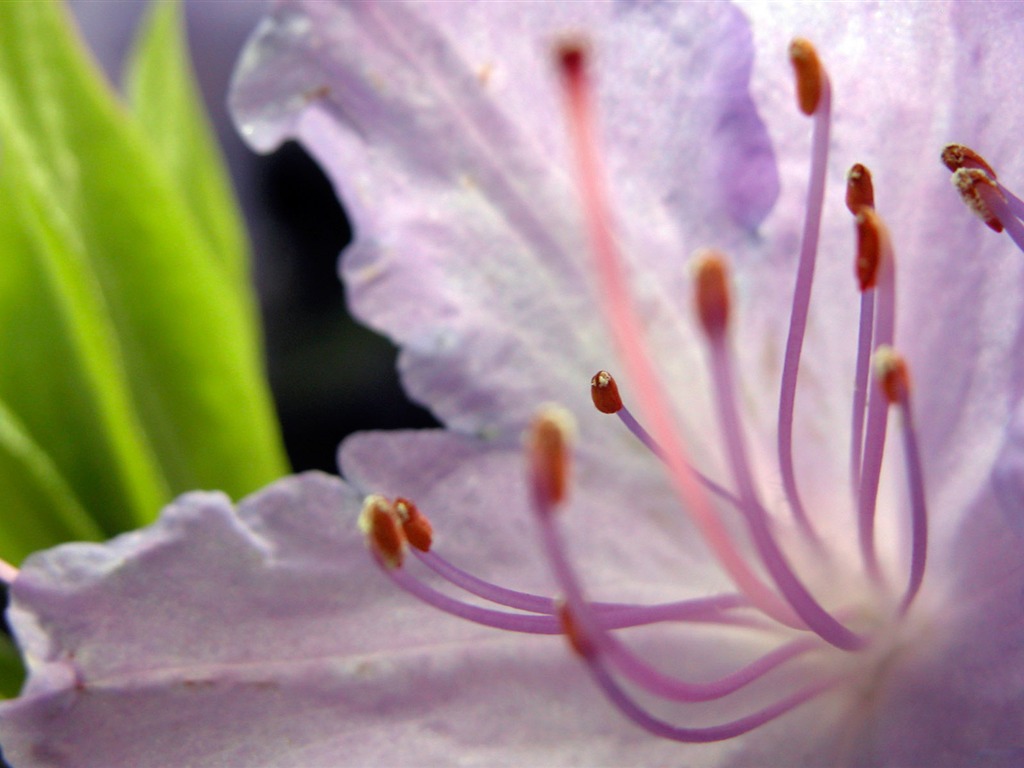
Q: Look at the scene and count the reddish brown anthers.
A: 12